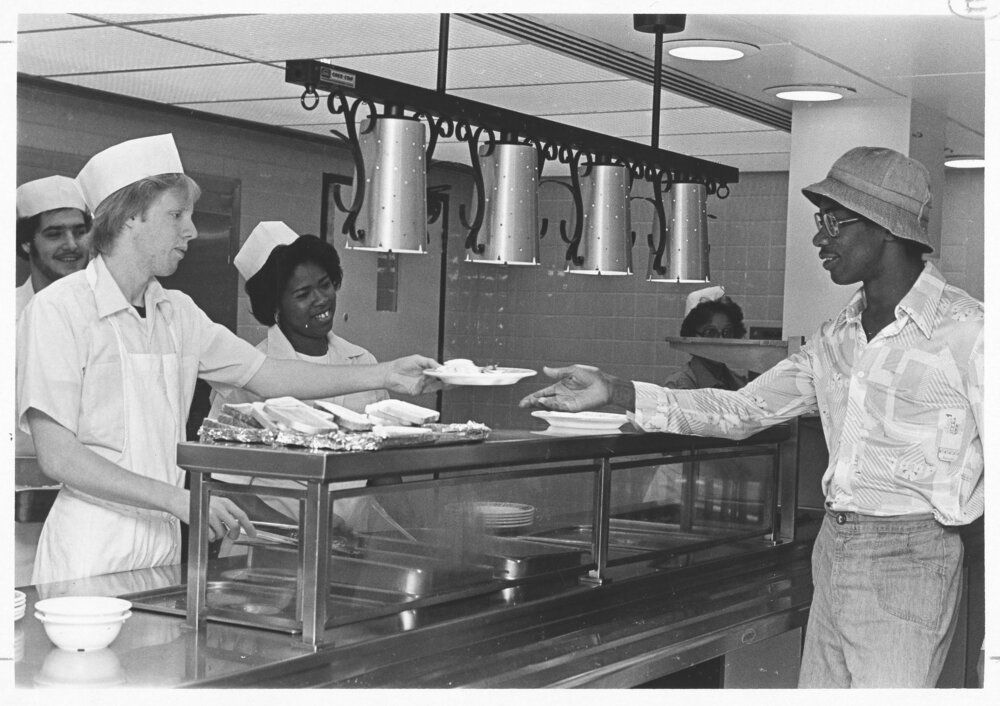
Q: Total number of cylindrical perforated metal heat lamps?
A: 4